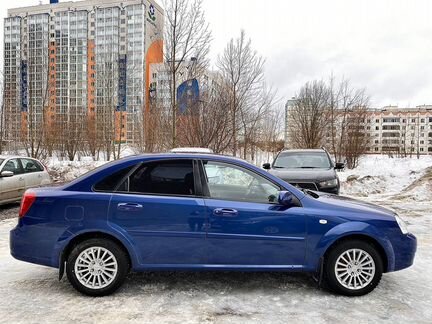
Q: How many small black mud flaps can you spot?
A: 2